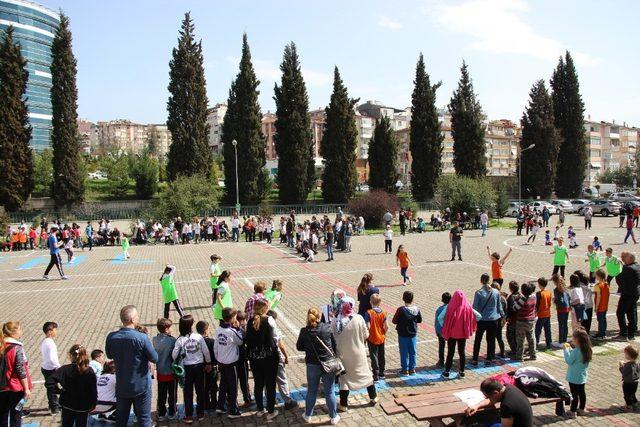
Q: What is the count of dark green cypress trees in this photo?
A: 11